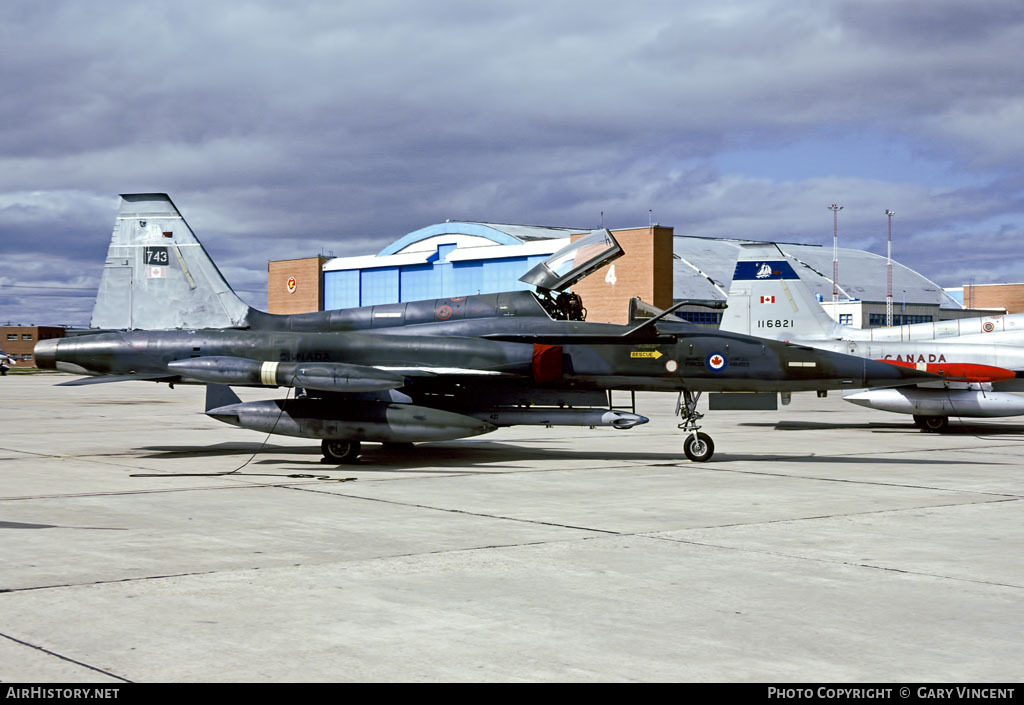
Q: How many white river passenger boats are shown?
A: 0